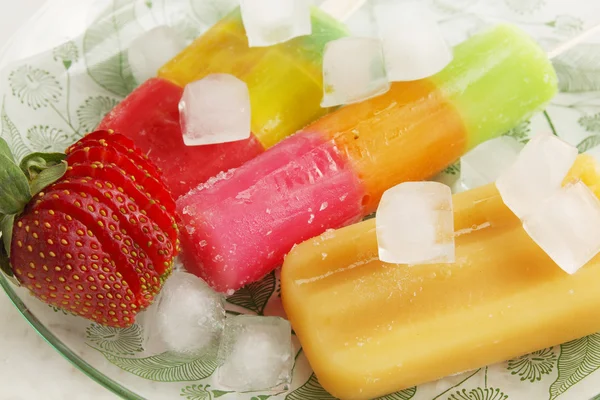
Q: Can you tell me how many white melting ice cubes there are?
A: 11